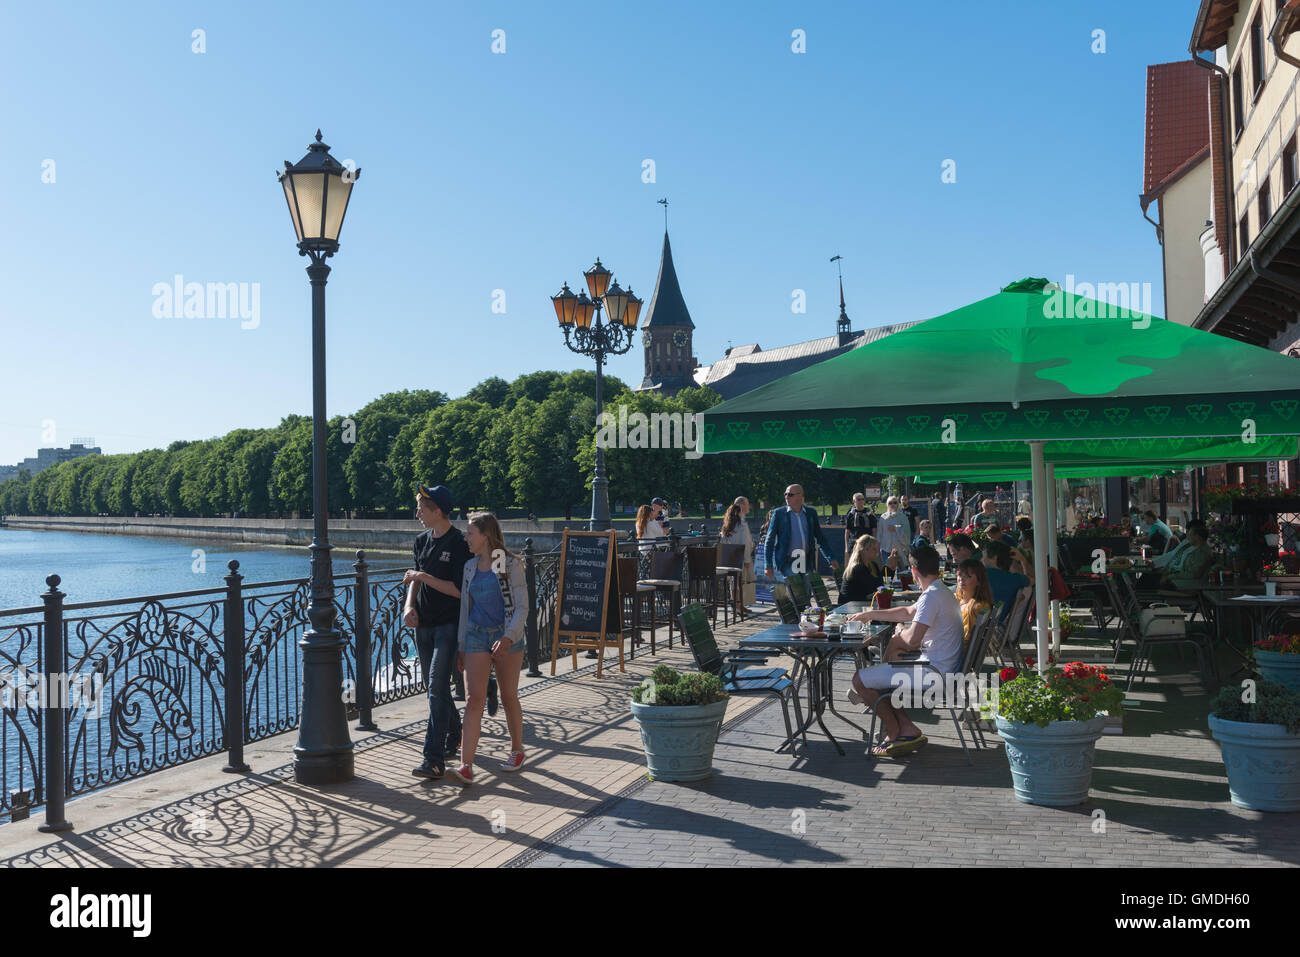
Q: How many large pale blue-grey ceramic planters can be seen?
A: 4